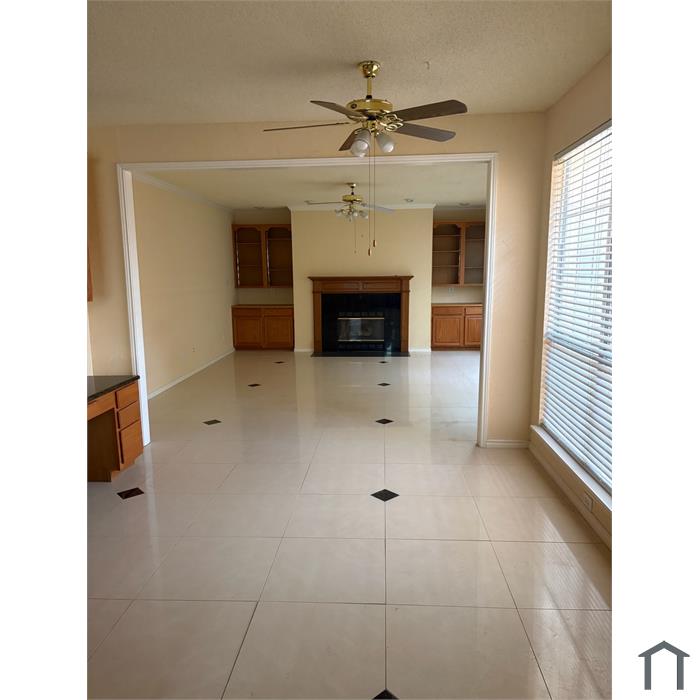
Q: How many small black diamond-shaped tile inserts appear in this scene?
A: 9